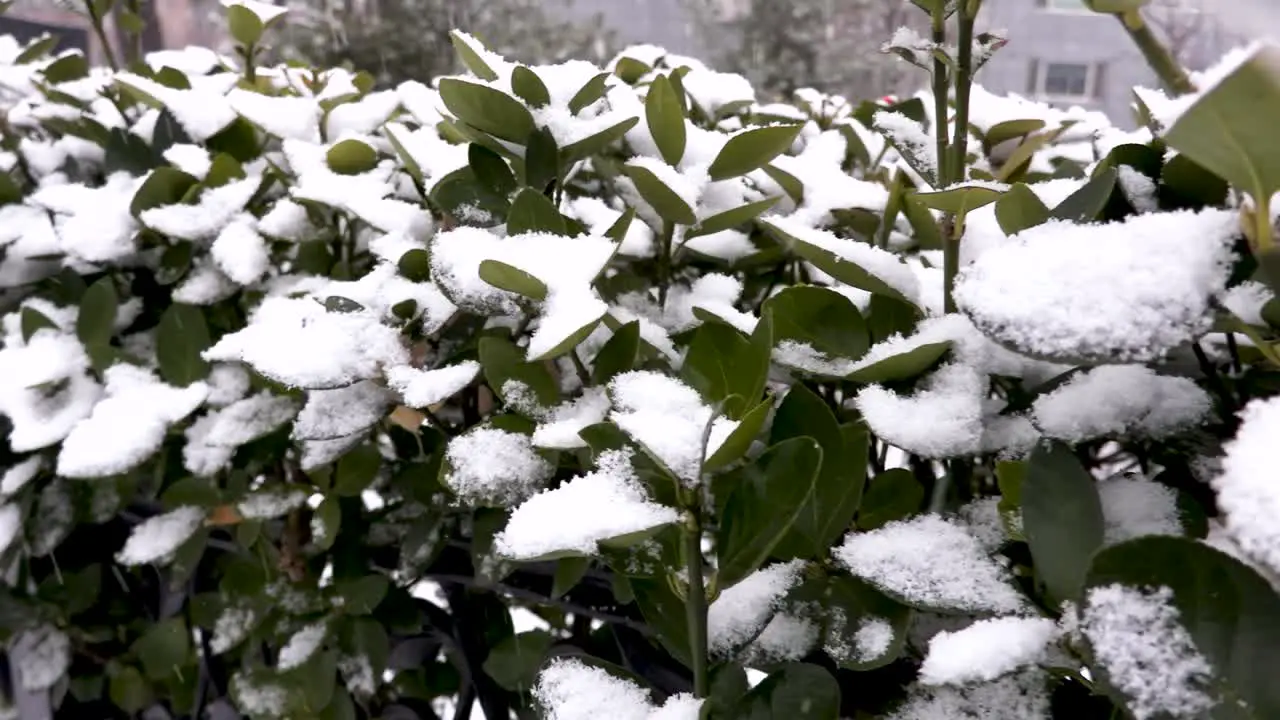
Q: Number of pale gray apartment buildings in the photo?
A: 1